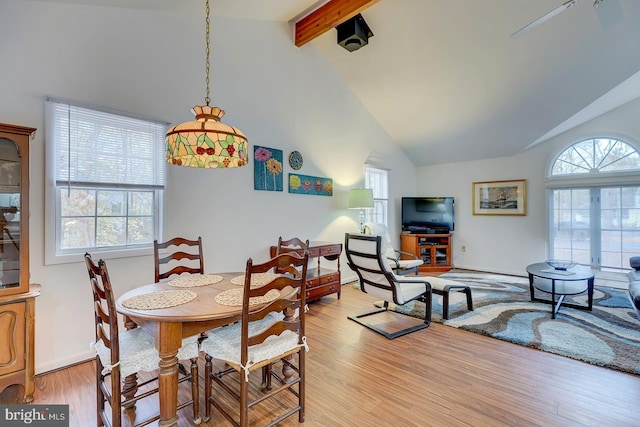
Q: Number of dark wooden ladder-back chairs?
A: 4